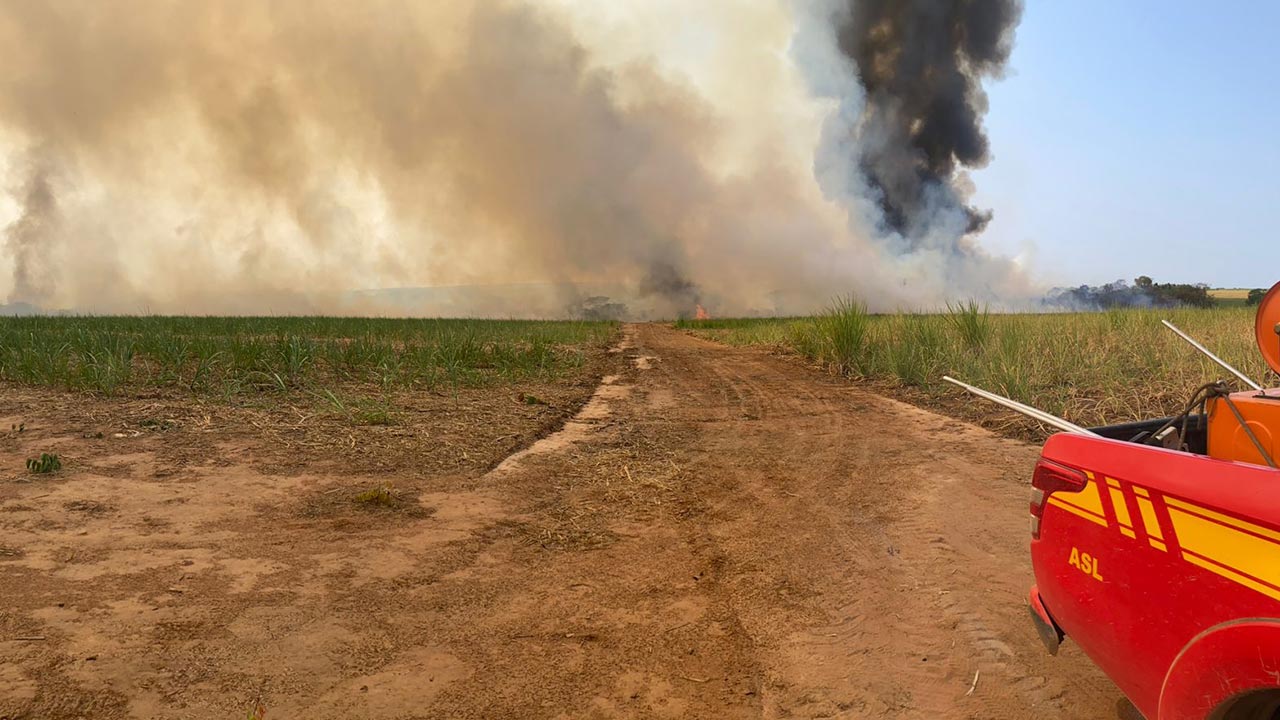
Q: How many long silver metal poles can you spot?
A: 3